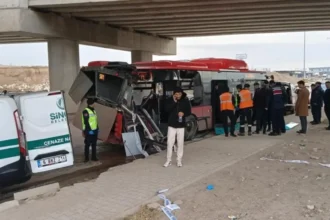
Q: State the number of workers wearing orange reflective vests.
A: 2